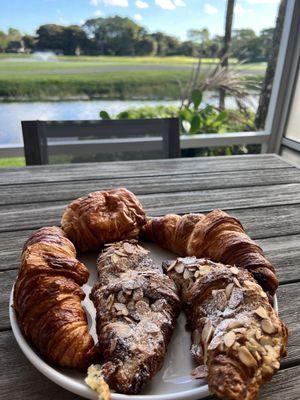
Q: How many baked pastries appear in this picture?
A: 5